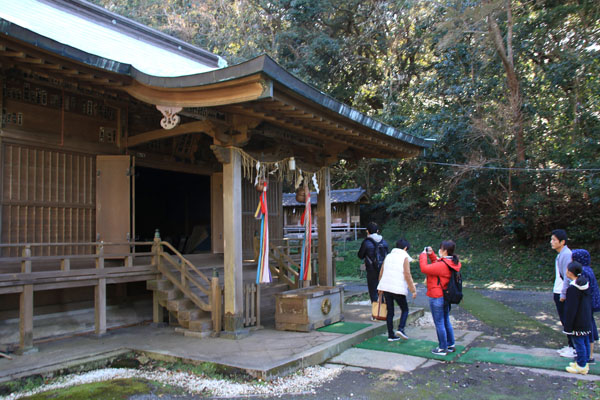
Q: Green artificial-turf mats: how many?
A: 3